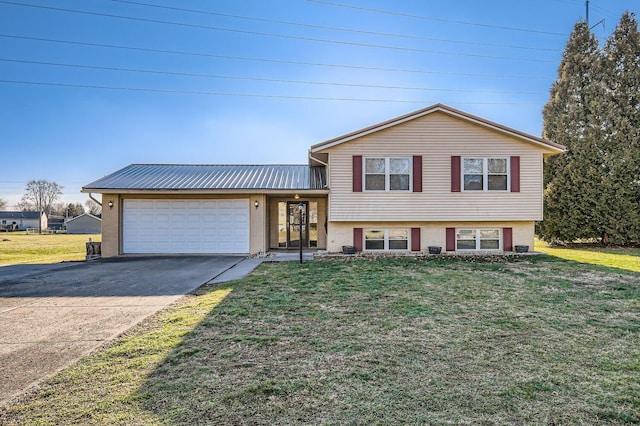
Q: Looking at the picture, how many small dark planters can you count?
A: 3